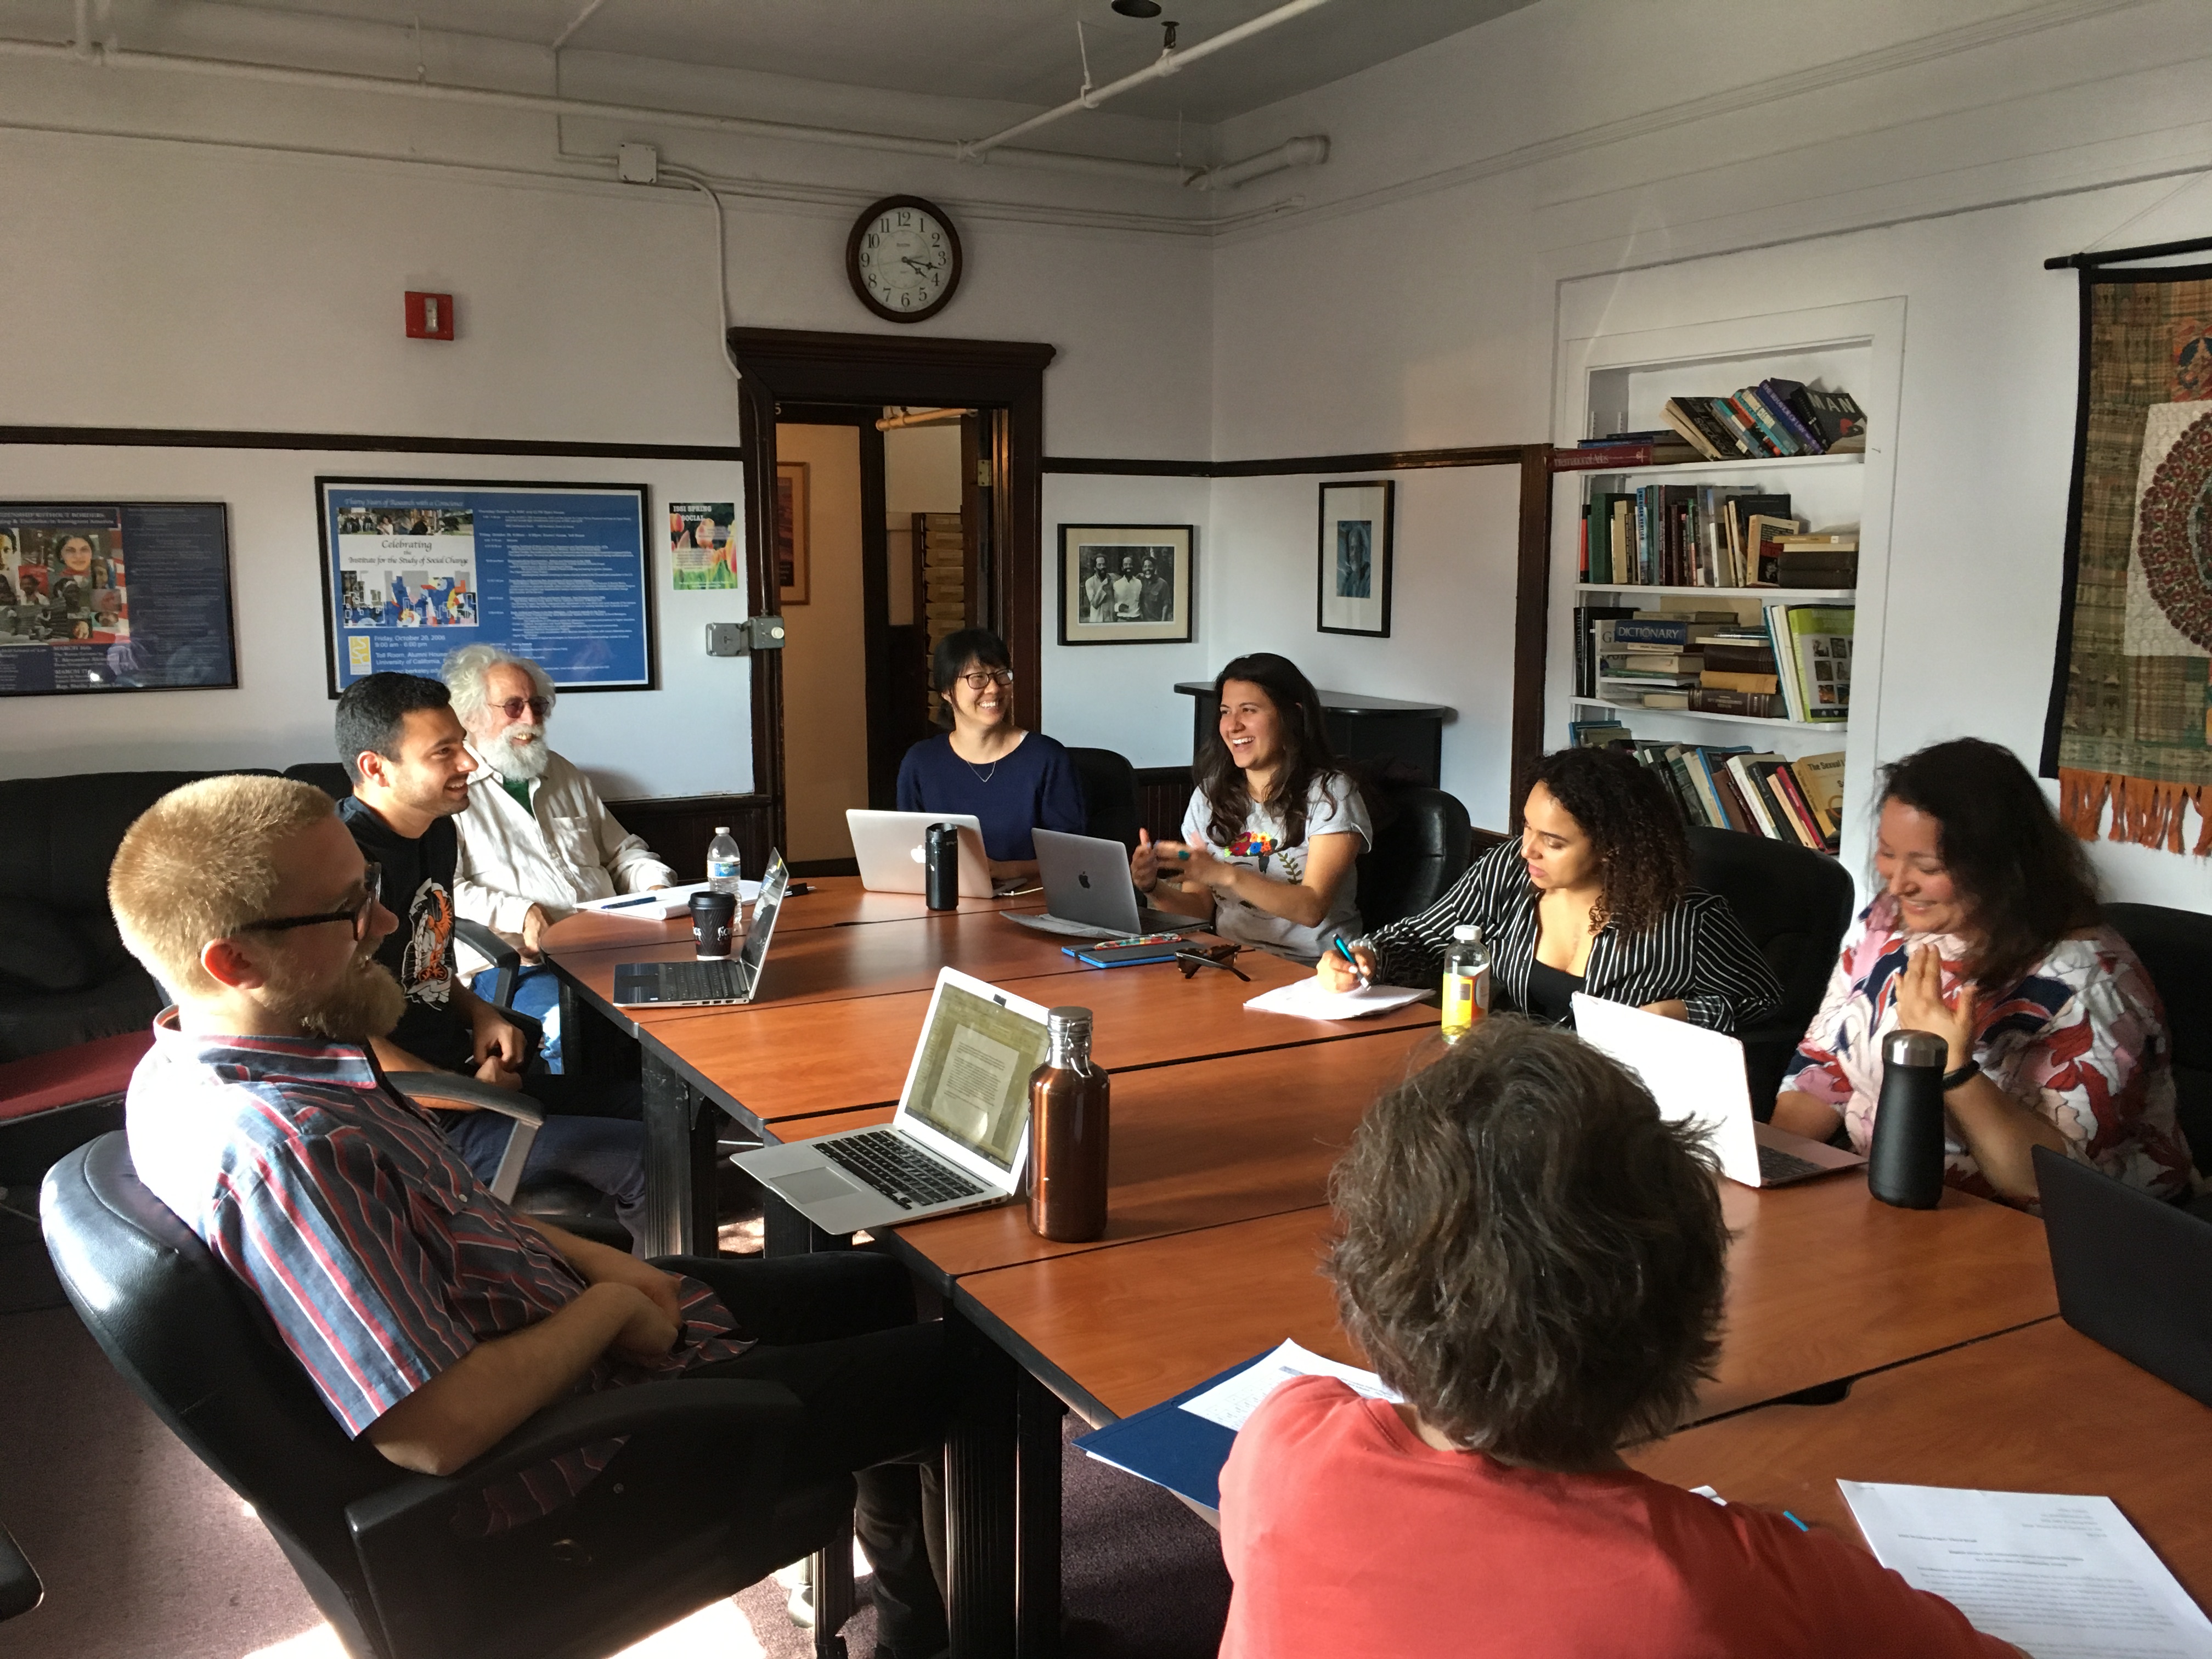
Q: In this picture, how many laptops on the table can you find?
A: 6